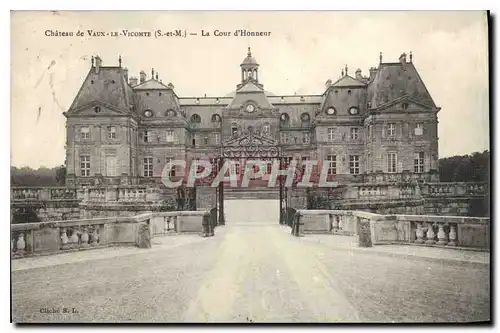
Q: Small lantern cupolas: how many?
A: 1